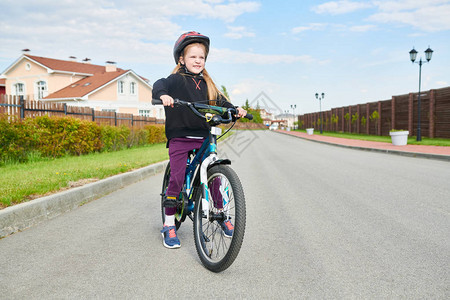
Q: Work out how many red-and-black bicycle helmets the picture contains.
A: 1